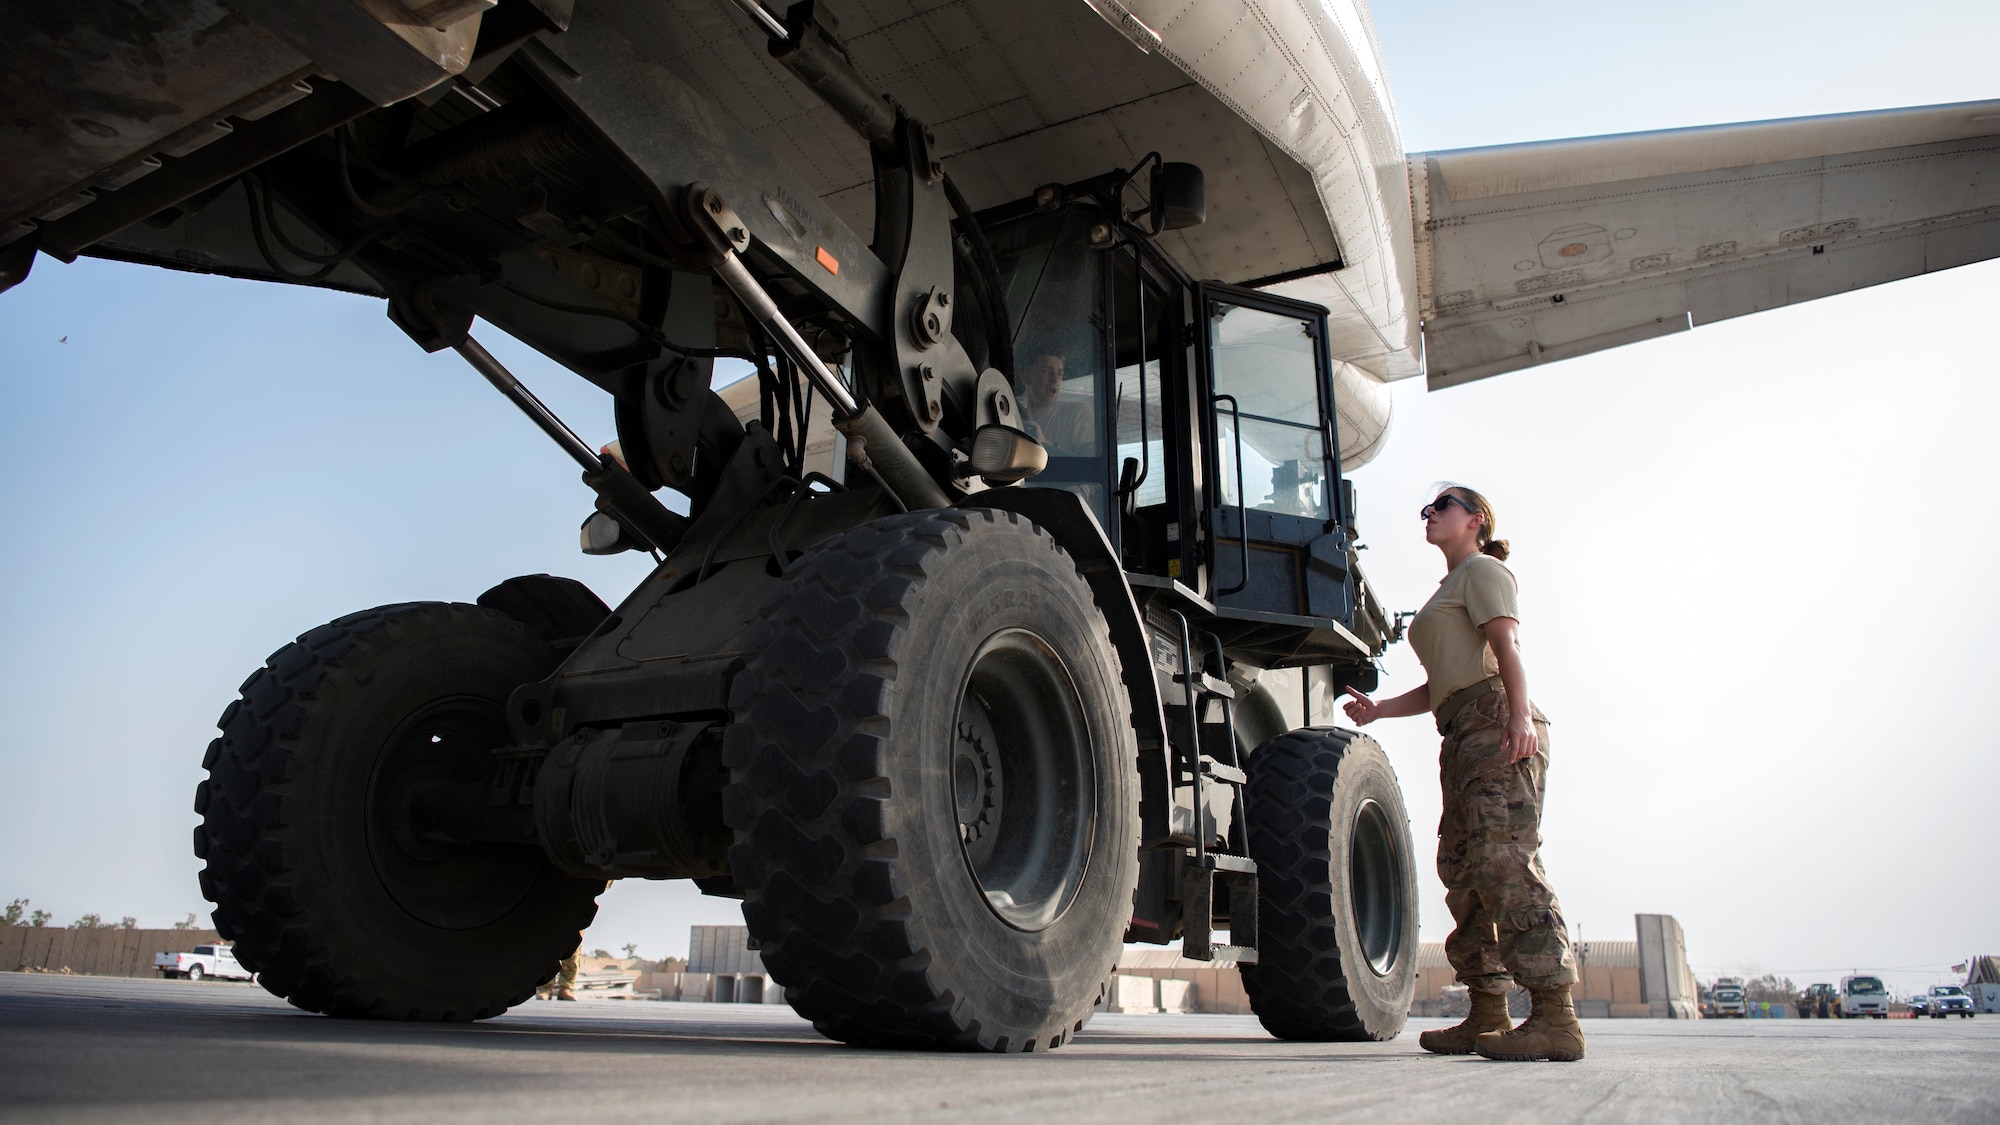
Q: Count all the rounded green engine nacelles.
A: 0